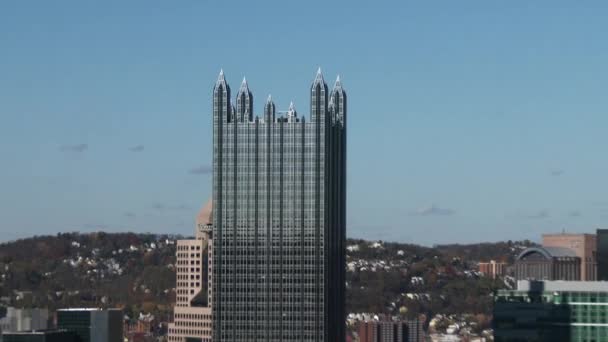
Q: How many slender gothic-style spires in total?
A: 6